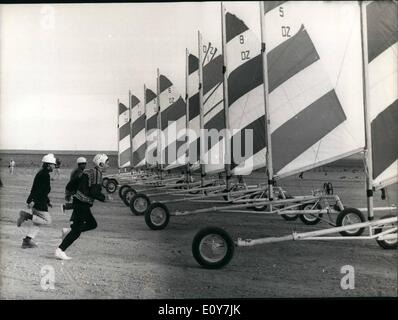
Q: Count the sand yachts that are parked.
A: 9